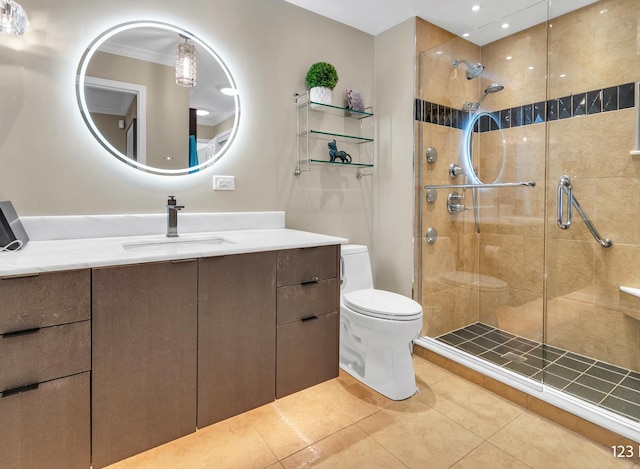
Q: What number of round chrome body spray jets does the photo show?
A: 3